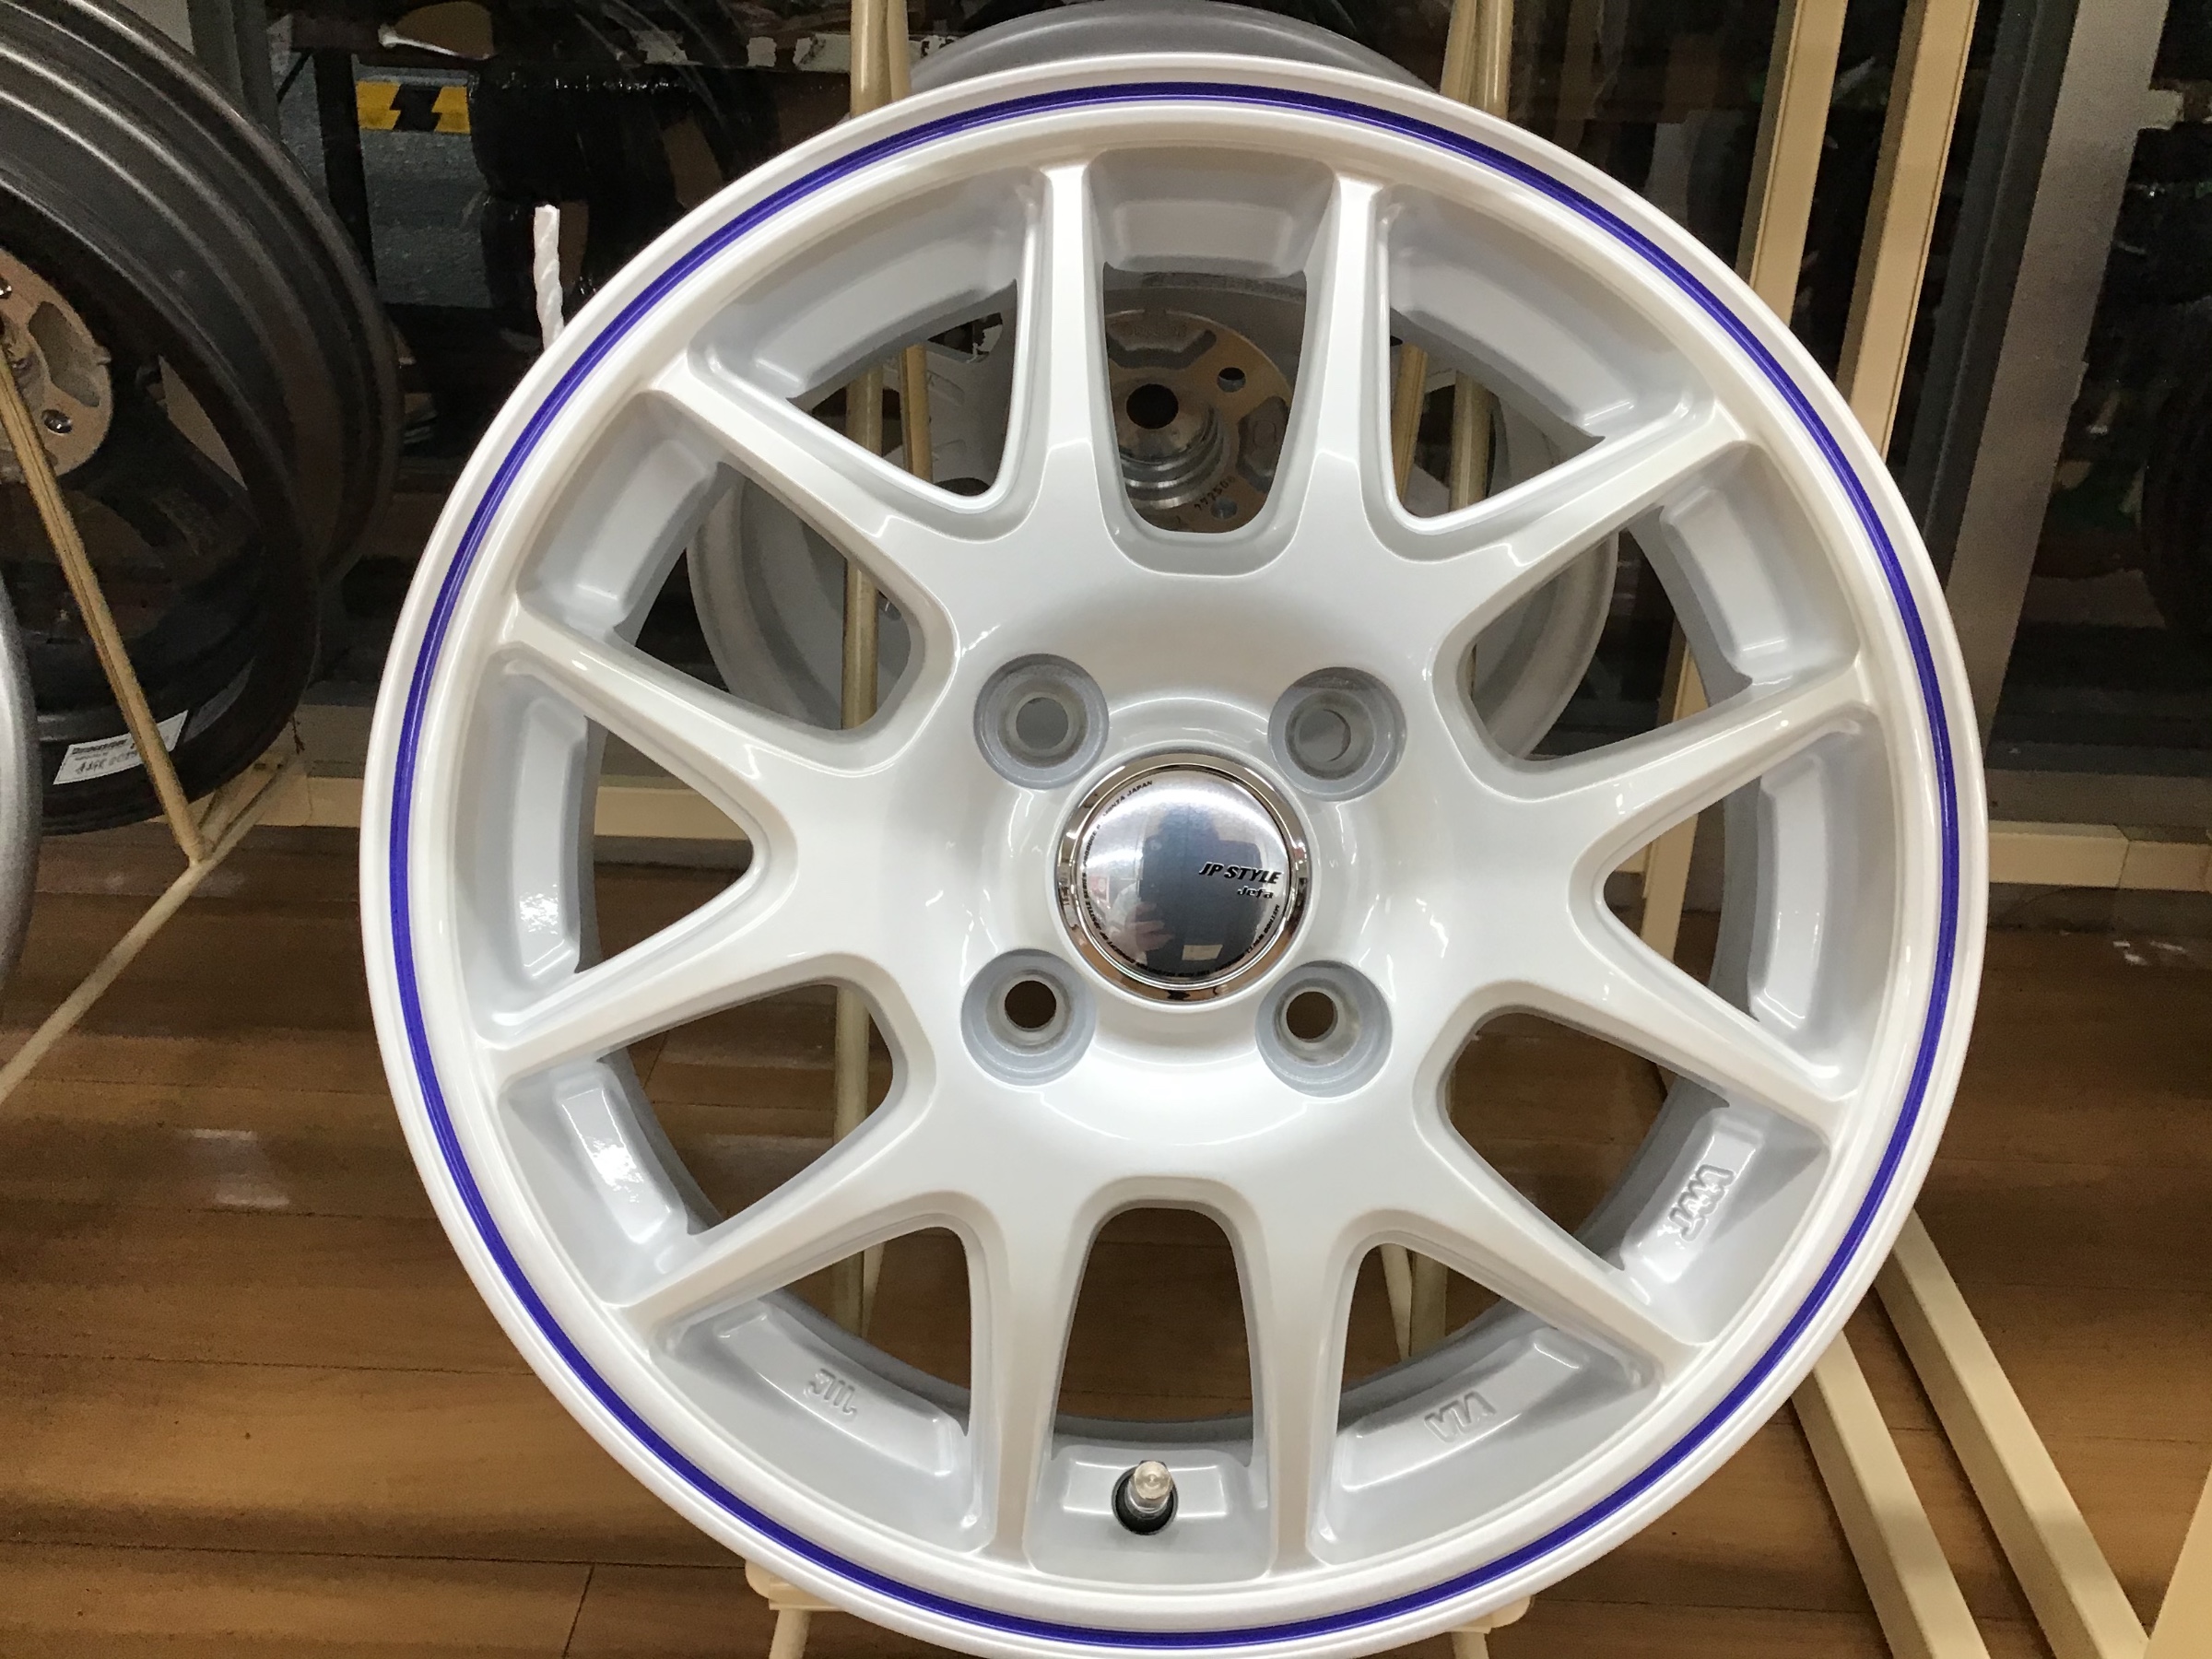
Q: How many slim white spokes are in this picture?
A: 12